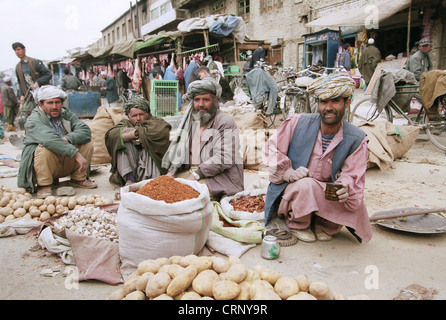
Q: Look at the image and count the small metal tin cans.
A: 1